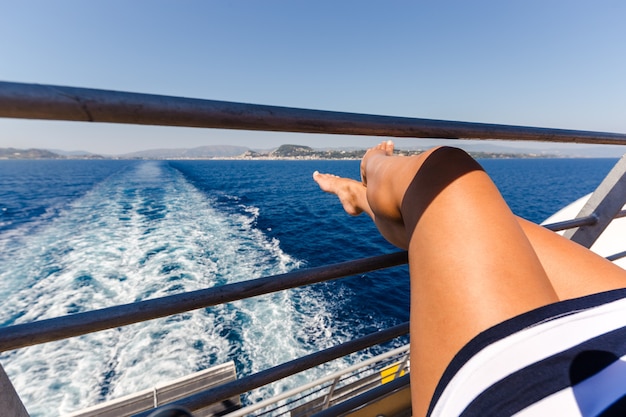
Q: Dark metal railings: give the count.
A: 3